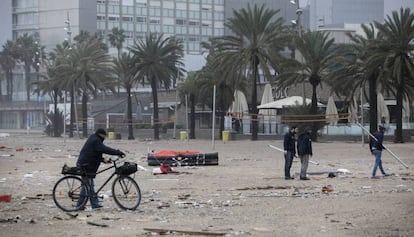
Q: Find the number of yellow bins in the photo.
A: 3